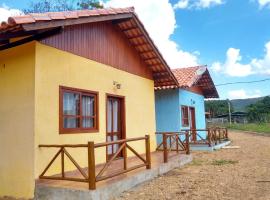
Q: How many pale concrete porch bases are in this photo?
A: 2